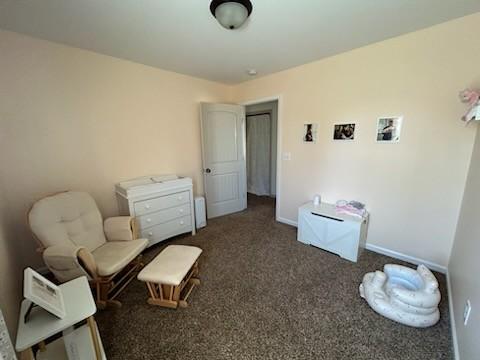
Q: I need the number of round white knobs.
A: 6